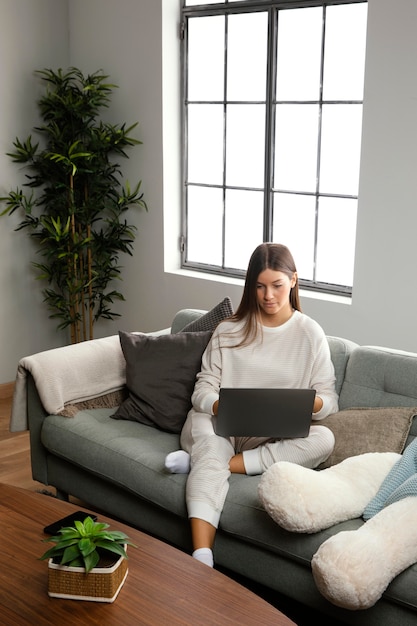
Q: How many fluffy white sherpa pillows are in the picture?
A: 2